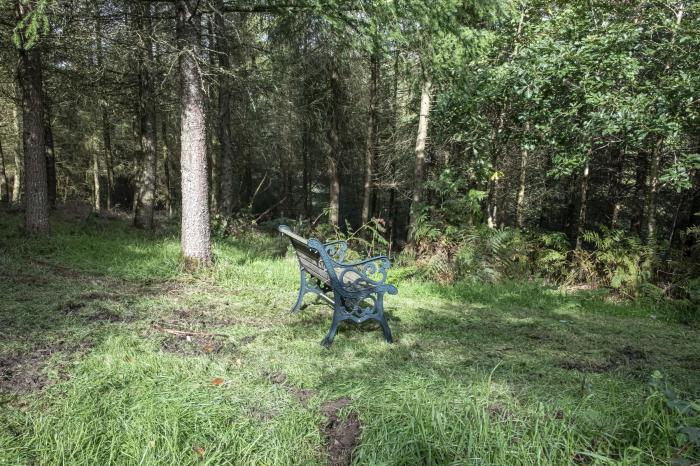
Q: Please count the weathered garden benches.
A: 1